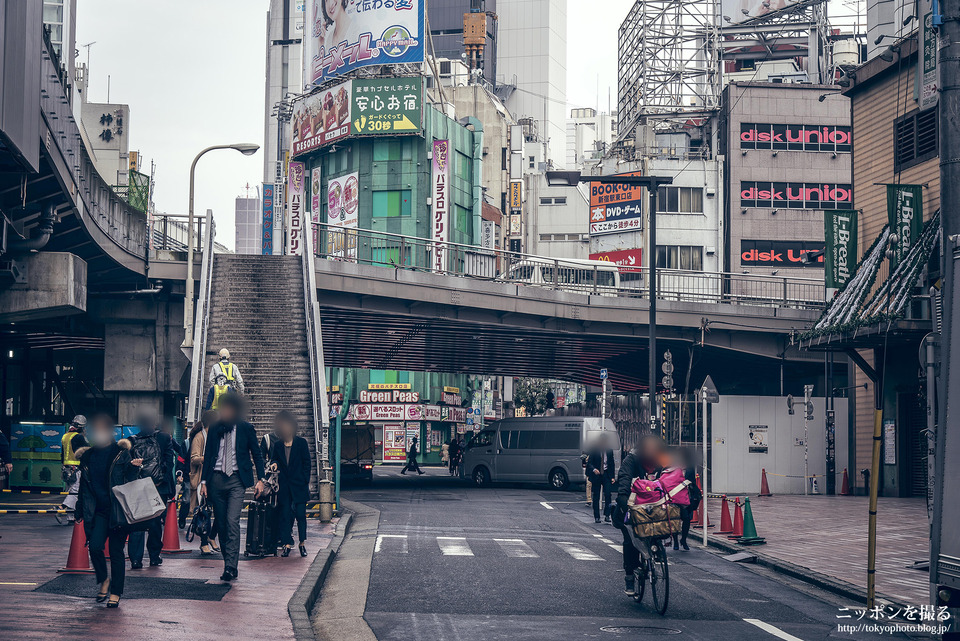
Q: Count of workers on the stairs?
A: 2